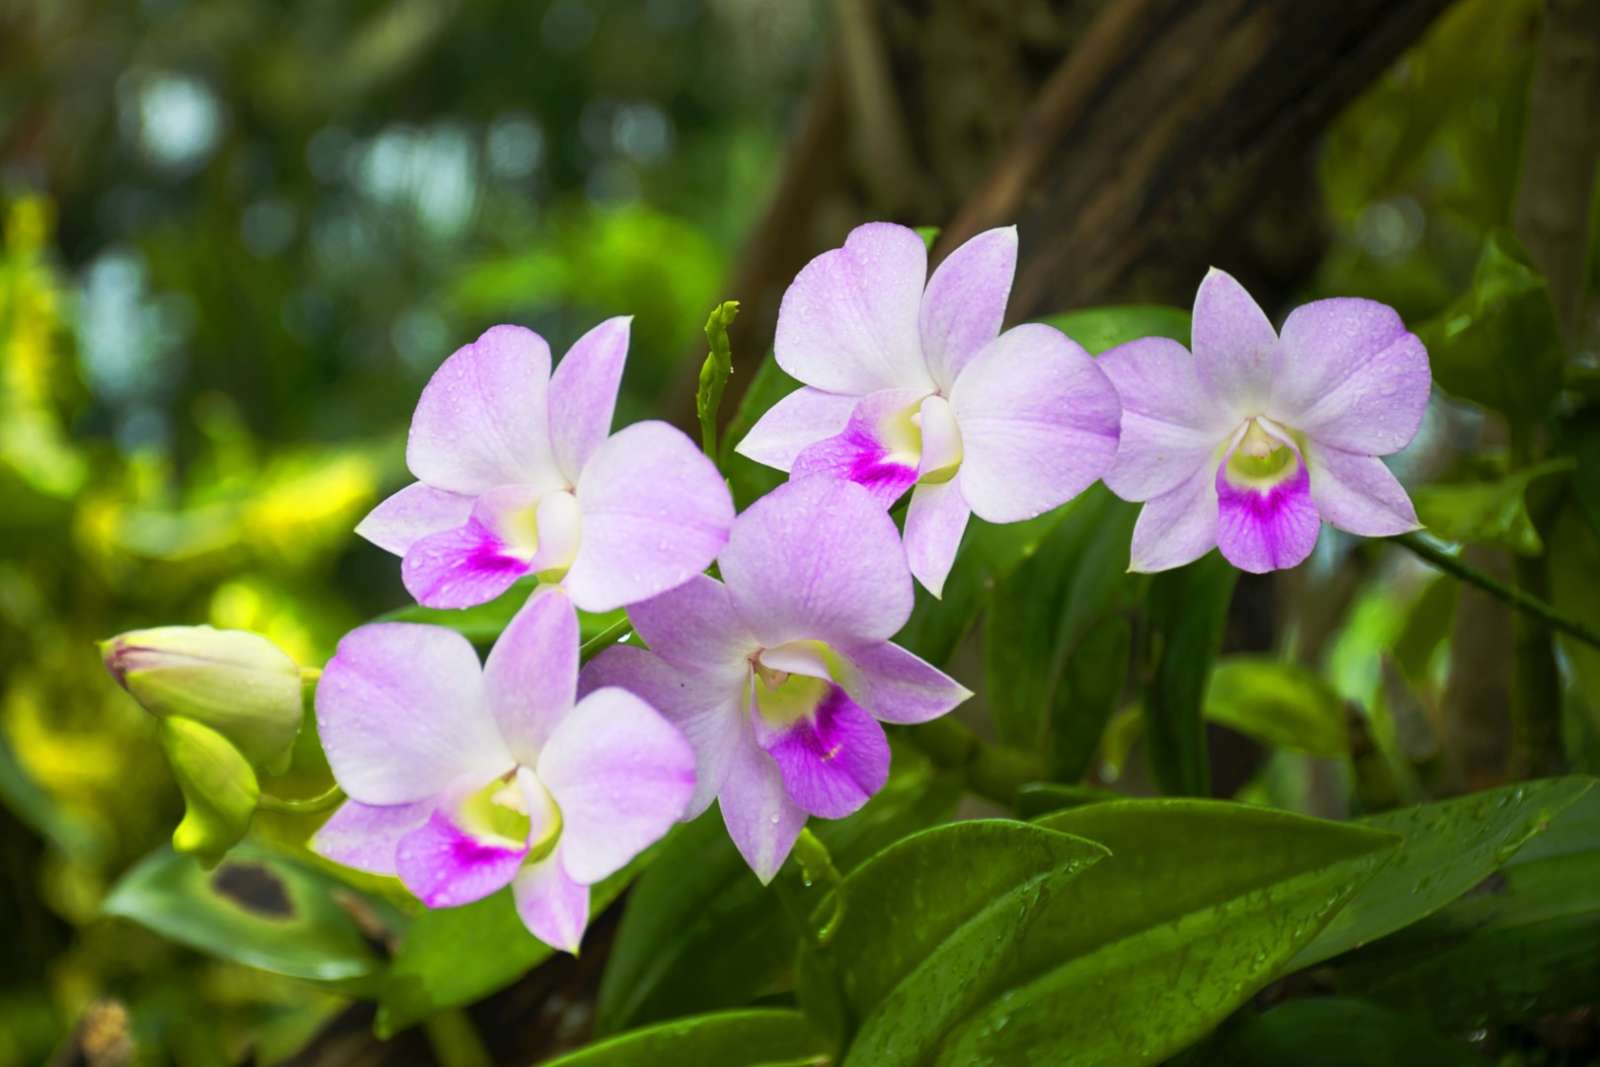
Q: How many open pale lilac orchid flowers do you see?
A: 5